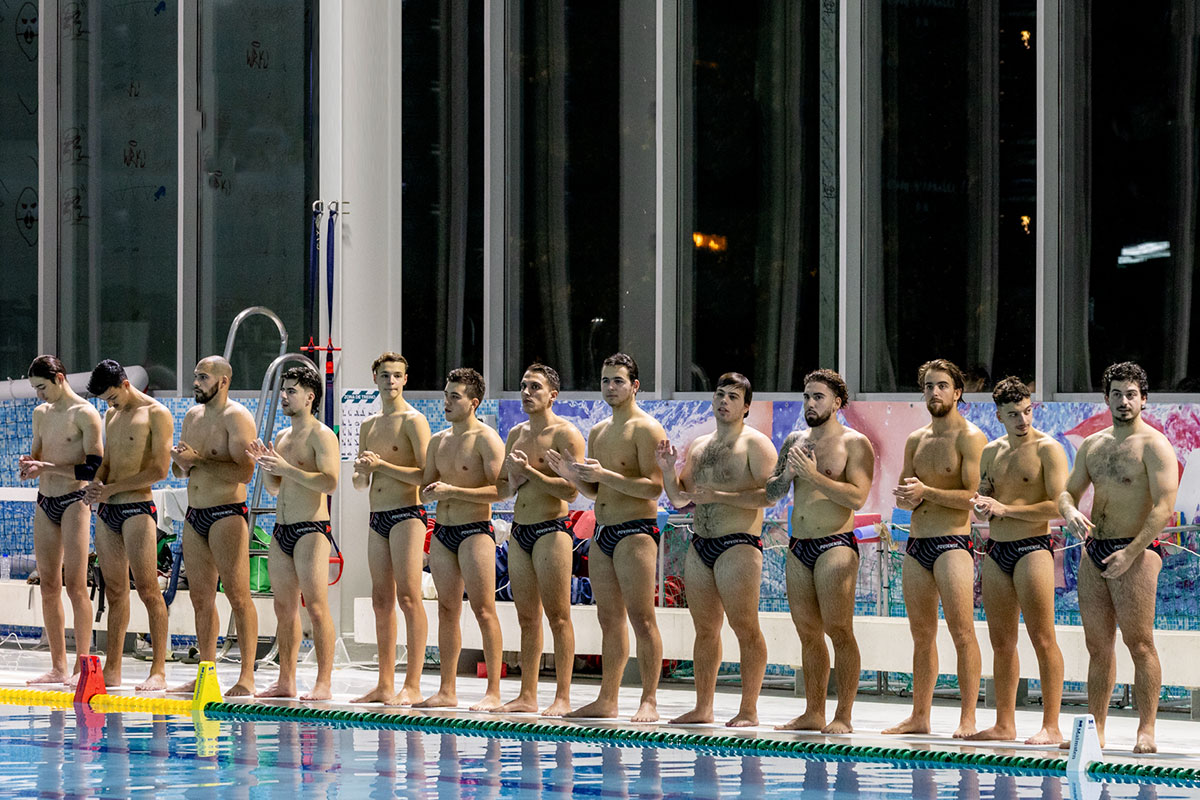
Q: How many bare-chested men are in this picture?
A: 13